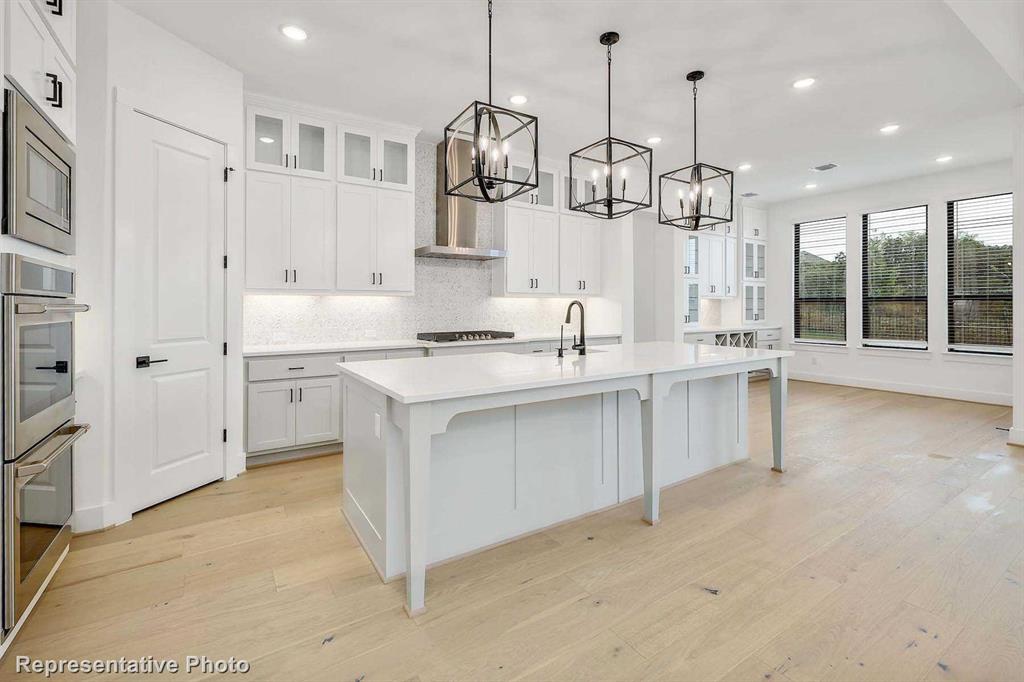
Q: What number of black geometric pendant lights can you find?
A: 3